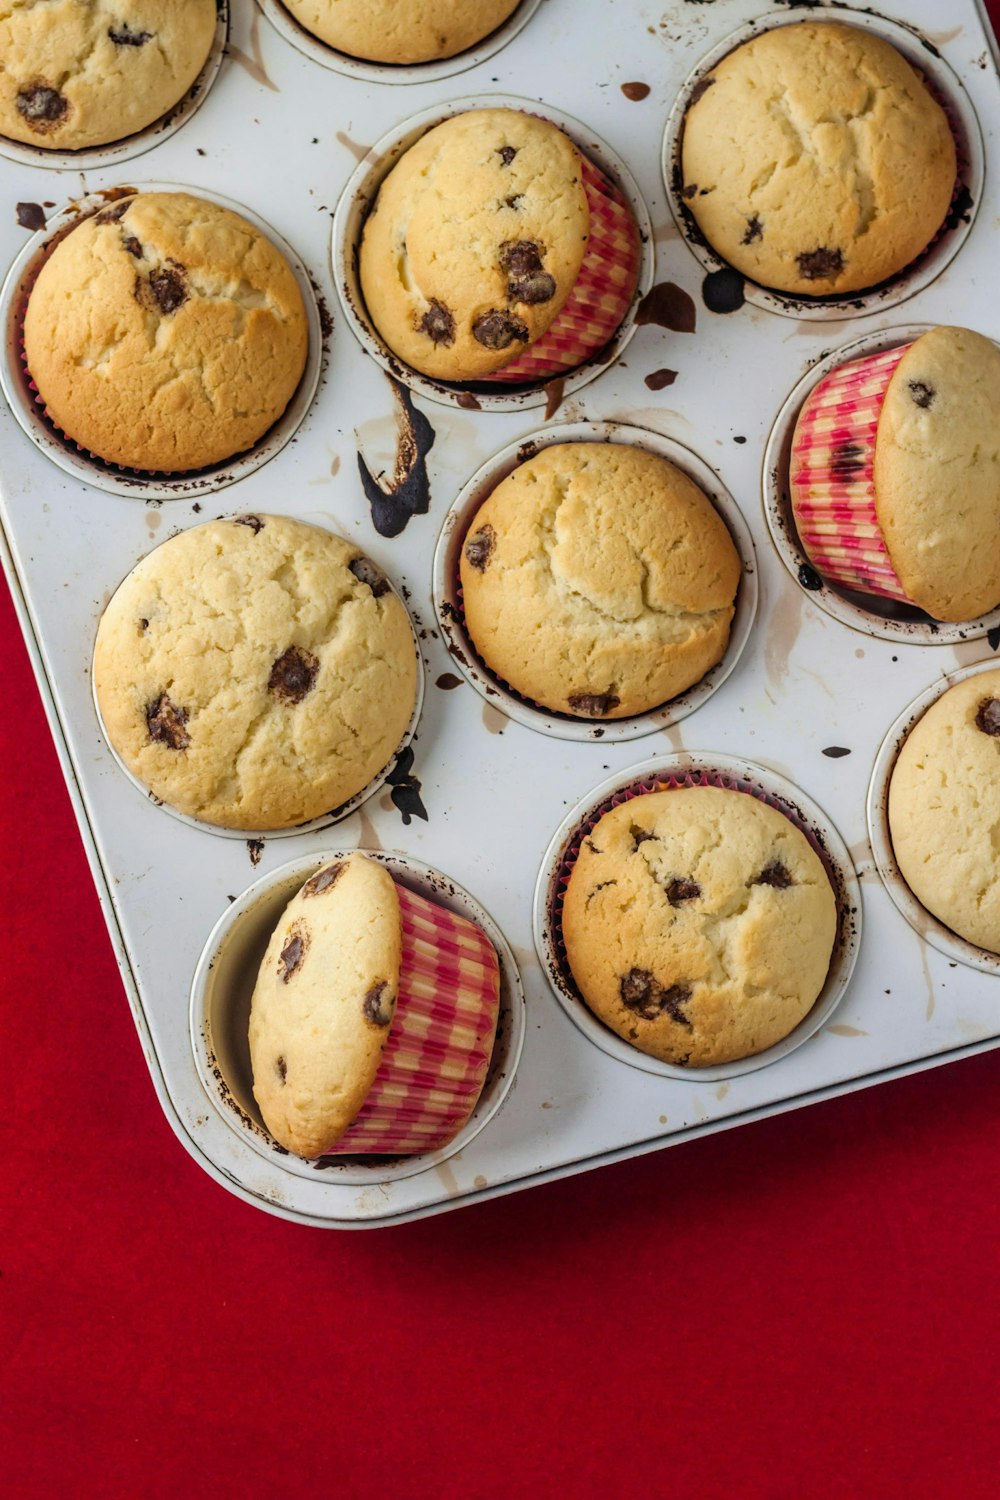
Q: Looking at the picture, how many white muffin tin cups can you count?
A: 11